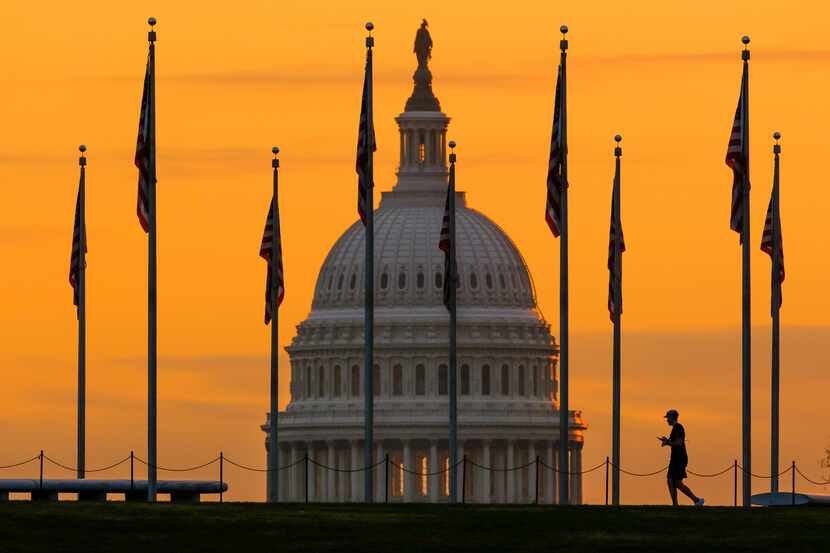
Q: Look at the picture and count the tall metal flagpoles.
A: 9